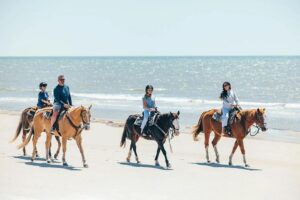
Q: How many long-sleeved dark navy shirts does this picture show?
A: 1